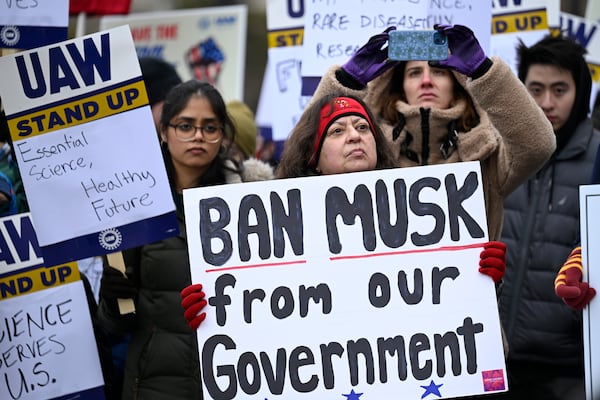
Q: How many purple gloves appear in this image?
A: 2